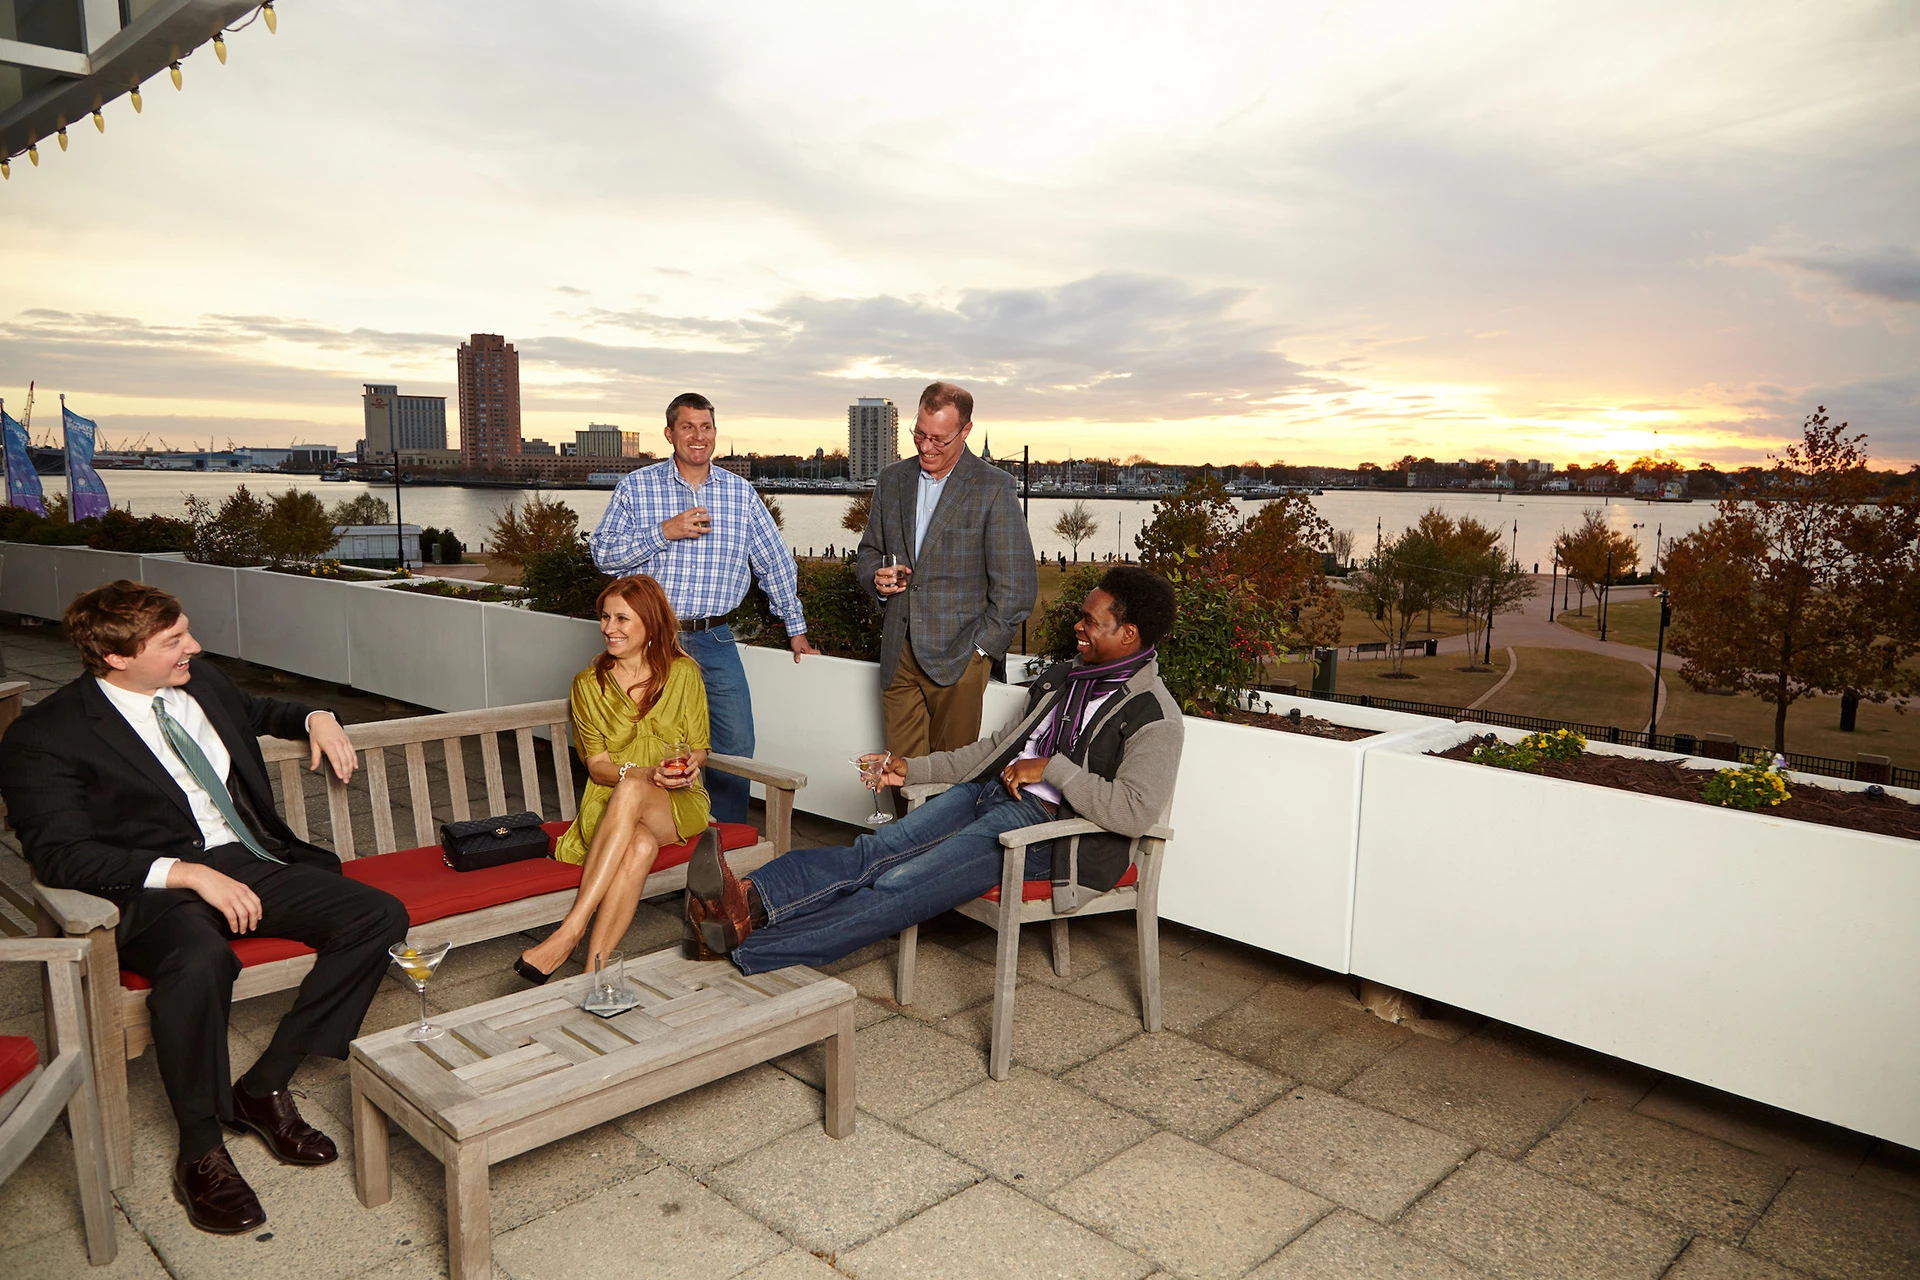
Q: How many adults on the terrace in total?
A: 5